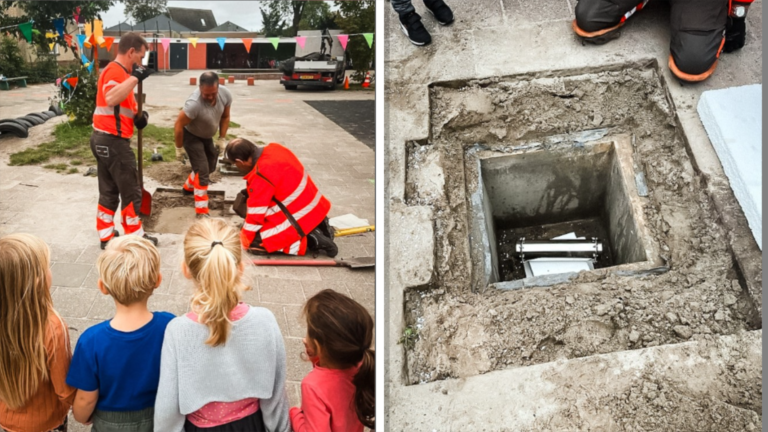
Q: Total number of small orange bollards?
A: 4